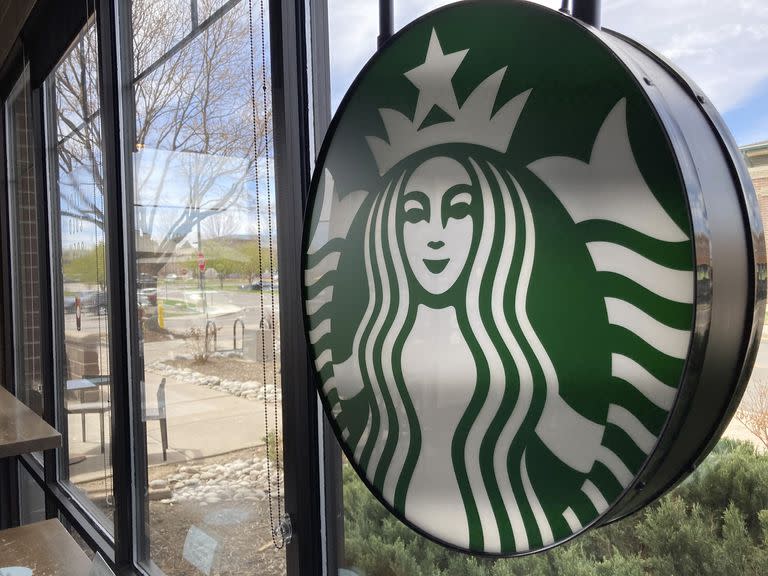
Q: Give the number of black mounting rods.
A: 2